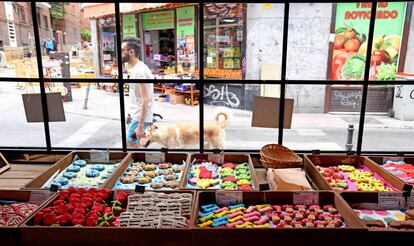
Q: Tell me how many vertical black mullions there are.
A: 5